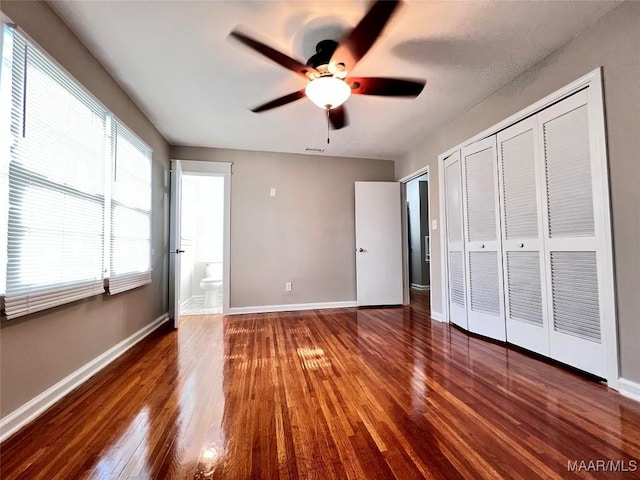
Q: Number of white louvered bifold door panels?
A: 4